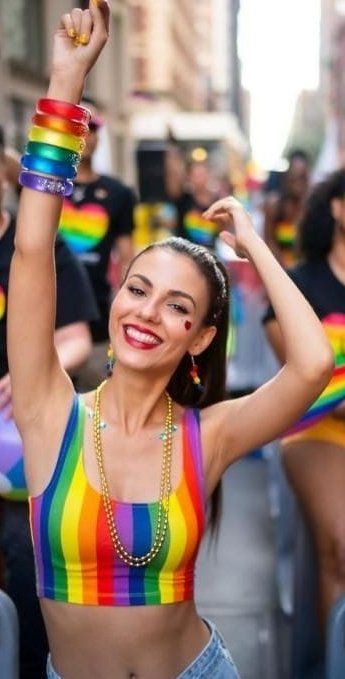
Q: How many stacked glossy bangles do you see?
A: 6